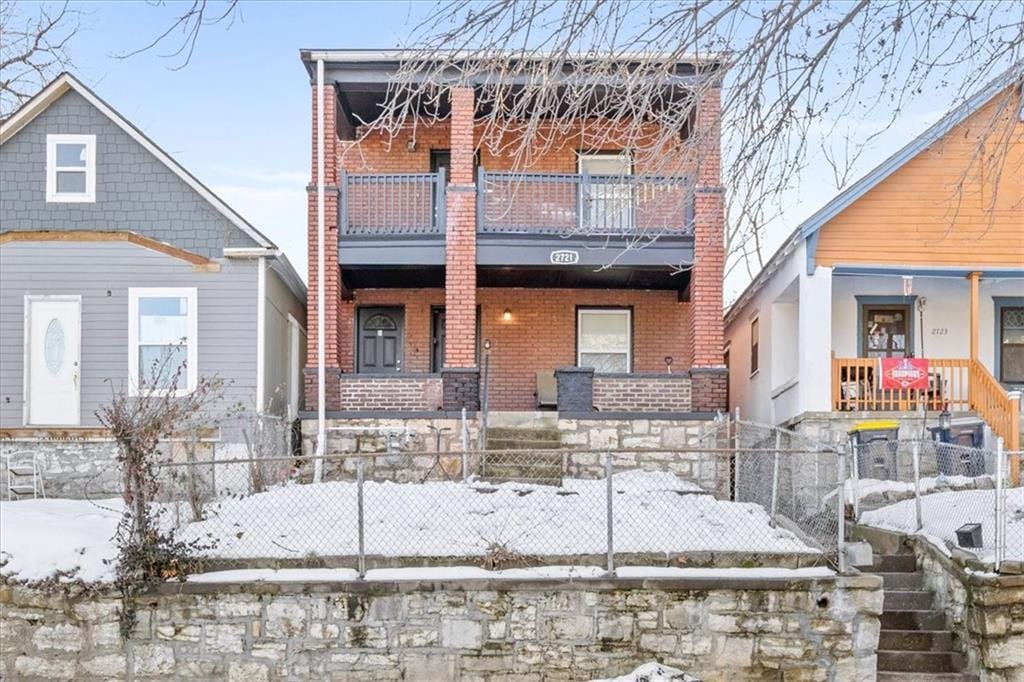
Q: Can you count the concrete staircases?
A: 2